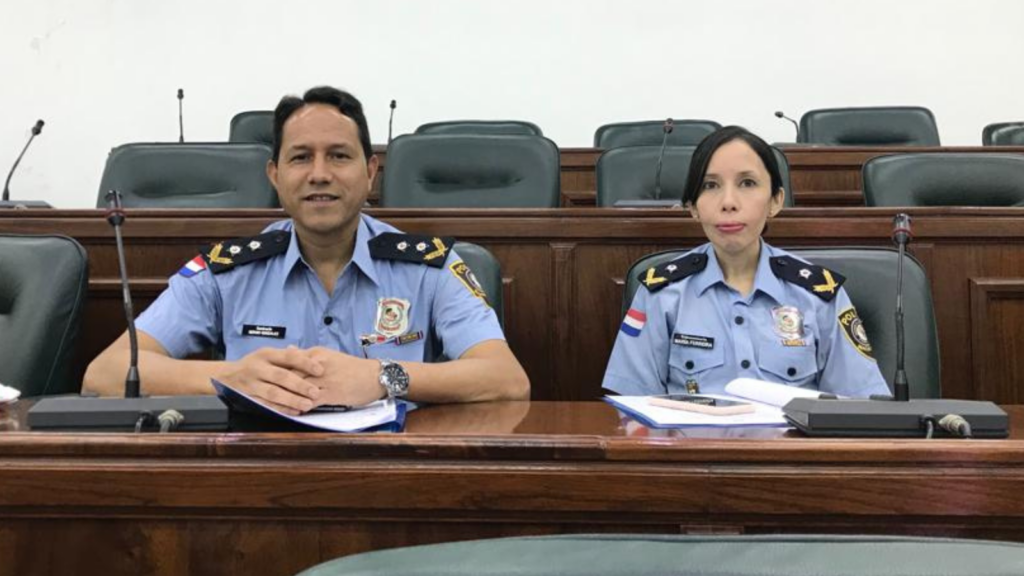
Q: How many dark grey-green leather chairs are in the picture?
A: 13